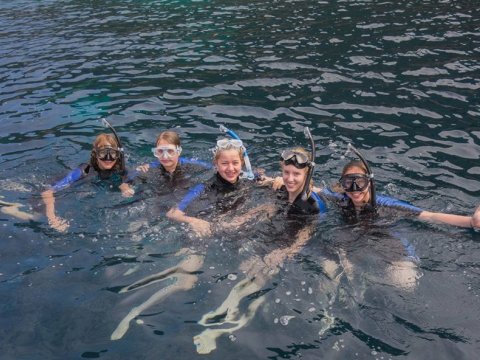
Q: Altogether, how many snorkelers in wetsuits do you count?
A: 5